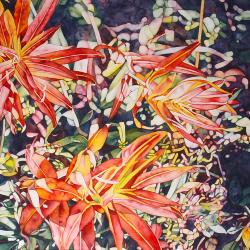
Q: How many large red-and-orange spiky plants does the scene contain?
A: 3